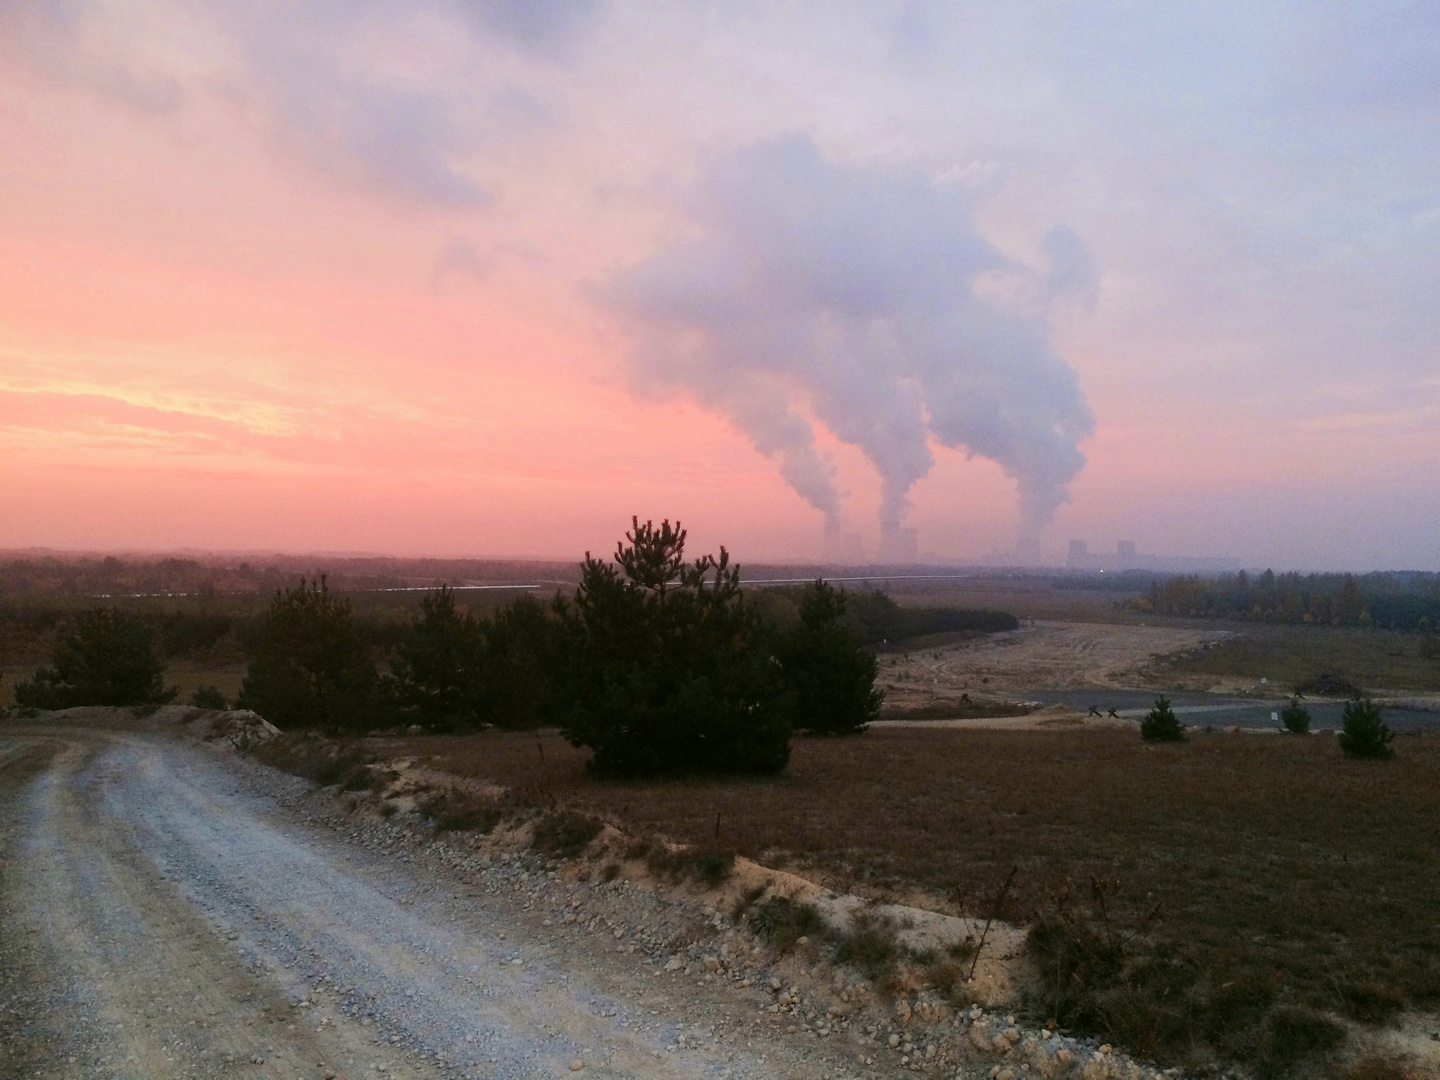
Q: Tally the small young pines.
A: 3